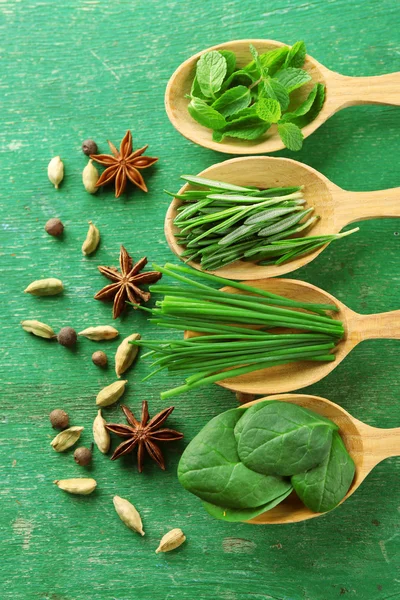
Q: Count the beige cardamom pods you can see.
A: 13